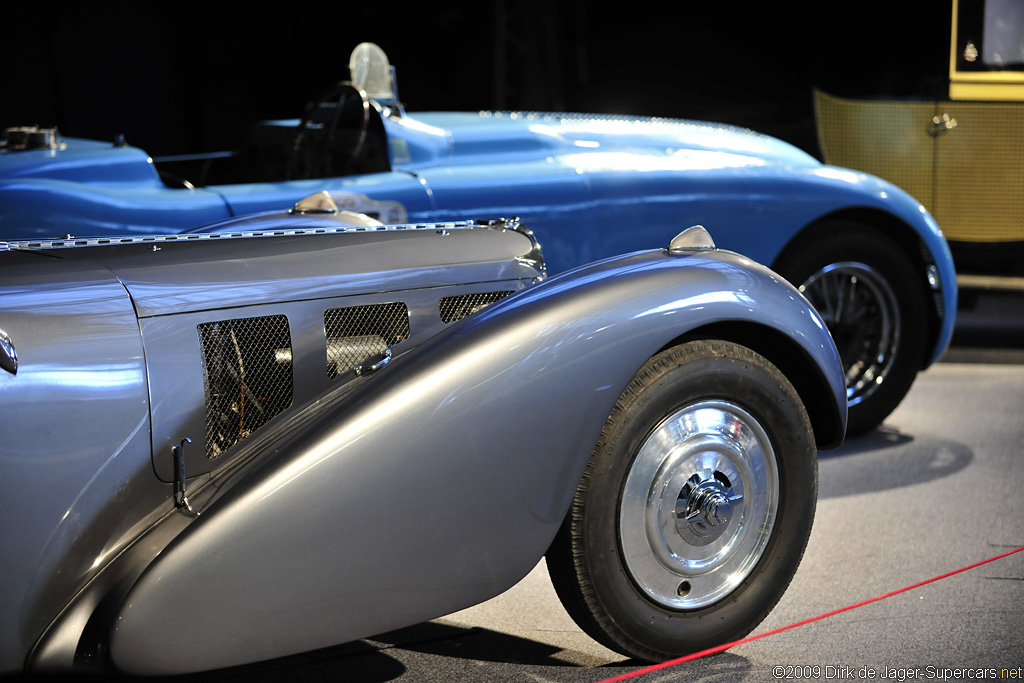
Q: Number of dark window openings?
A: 3